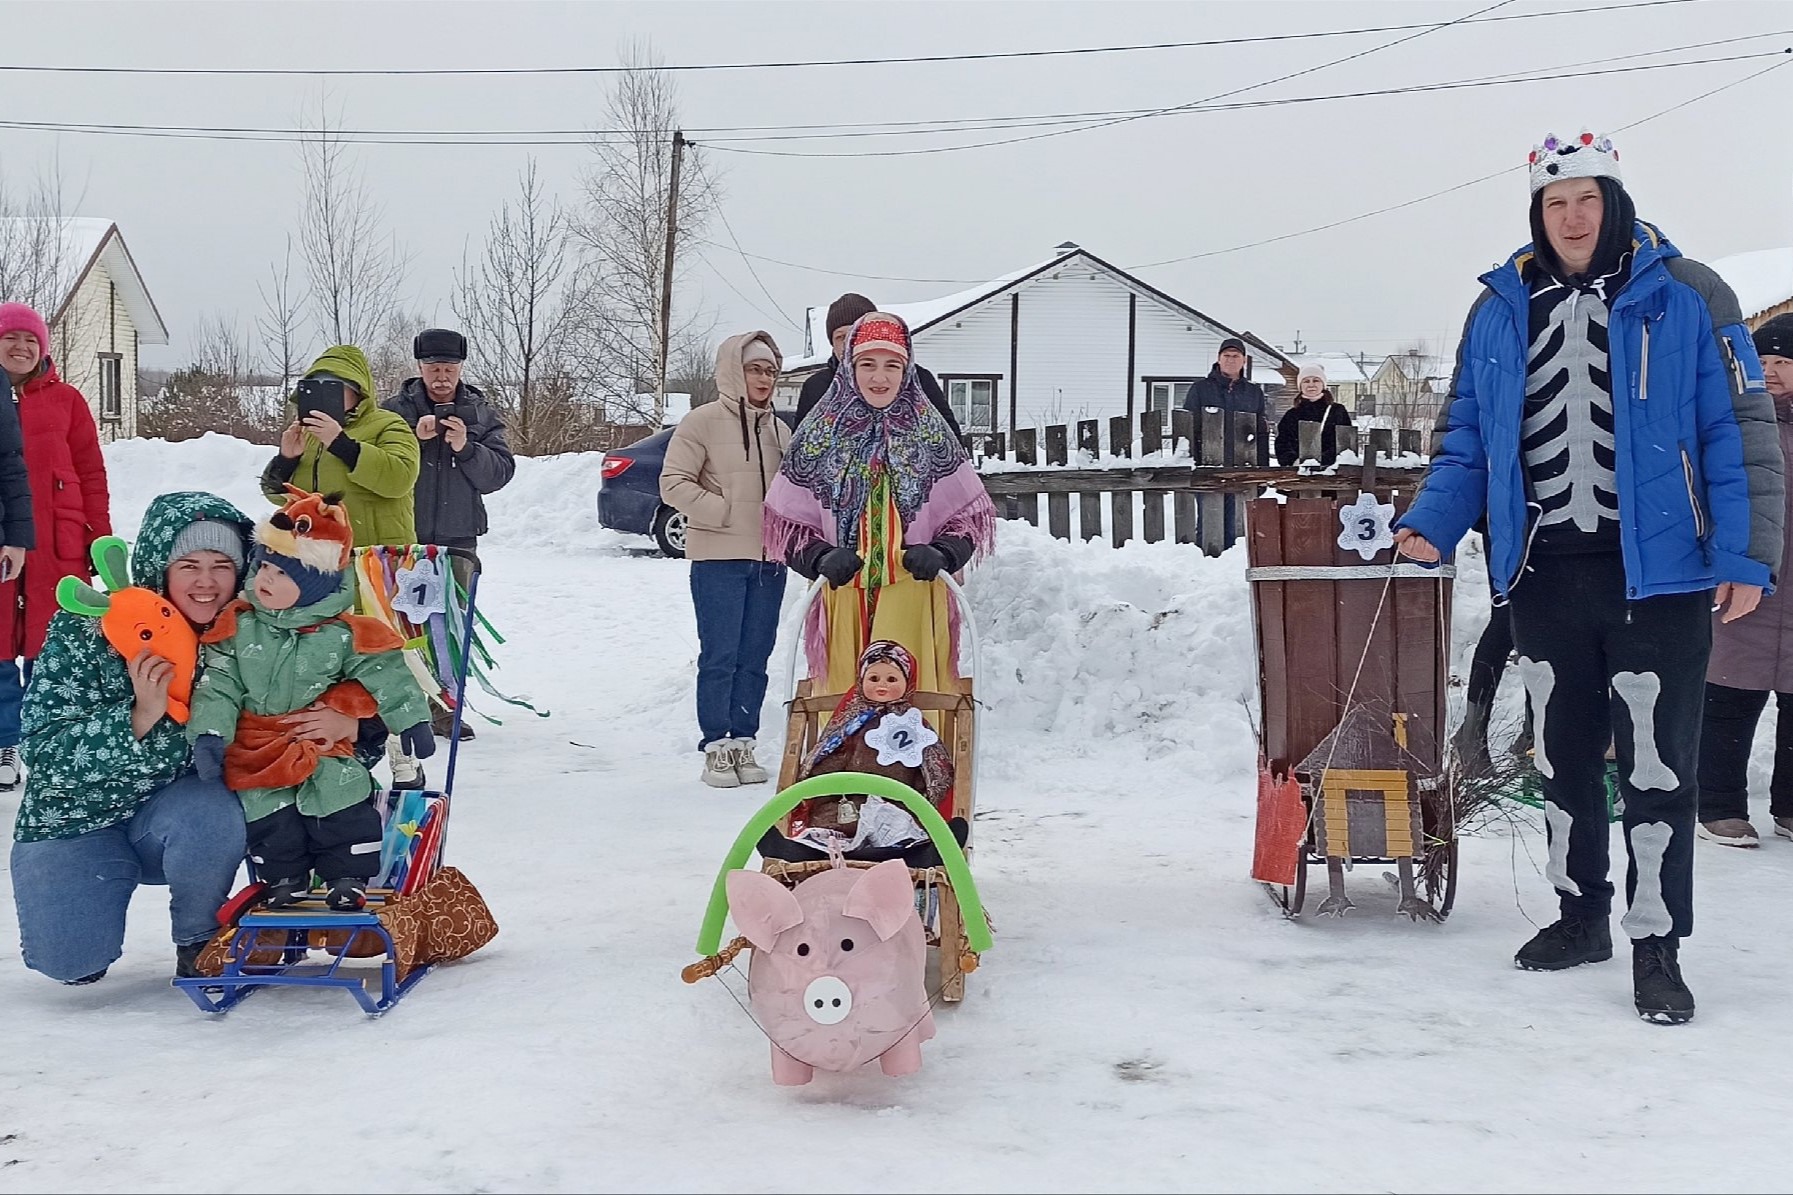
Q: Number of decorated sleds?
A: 3